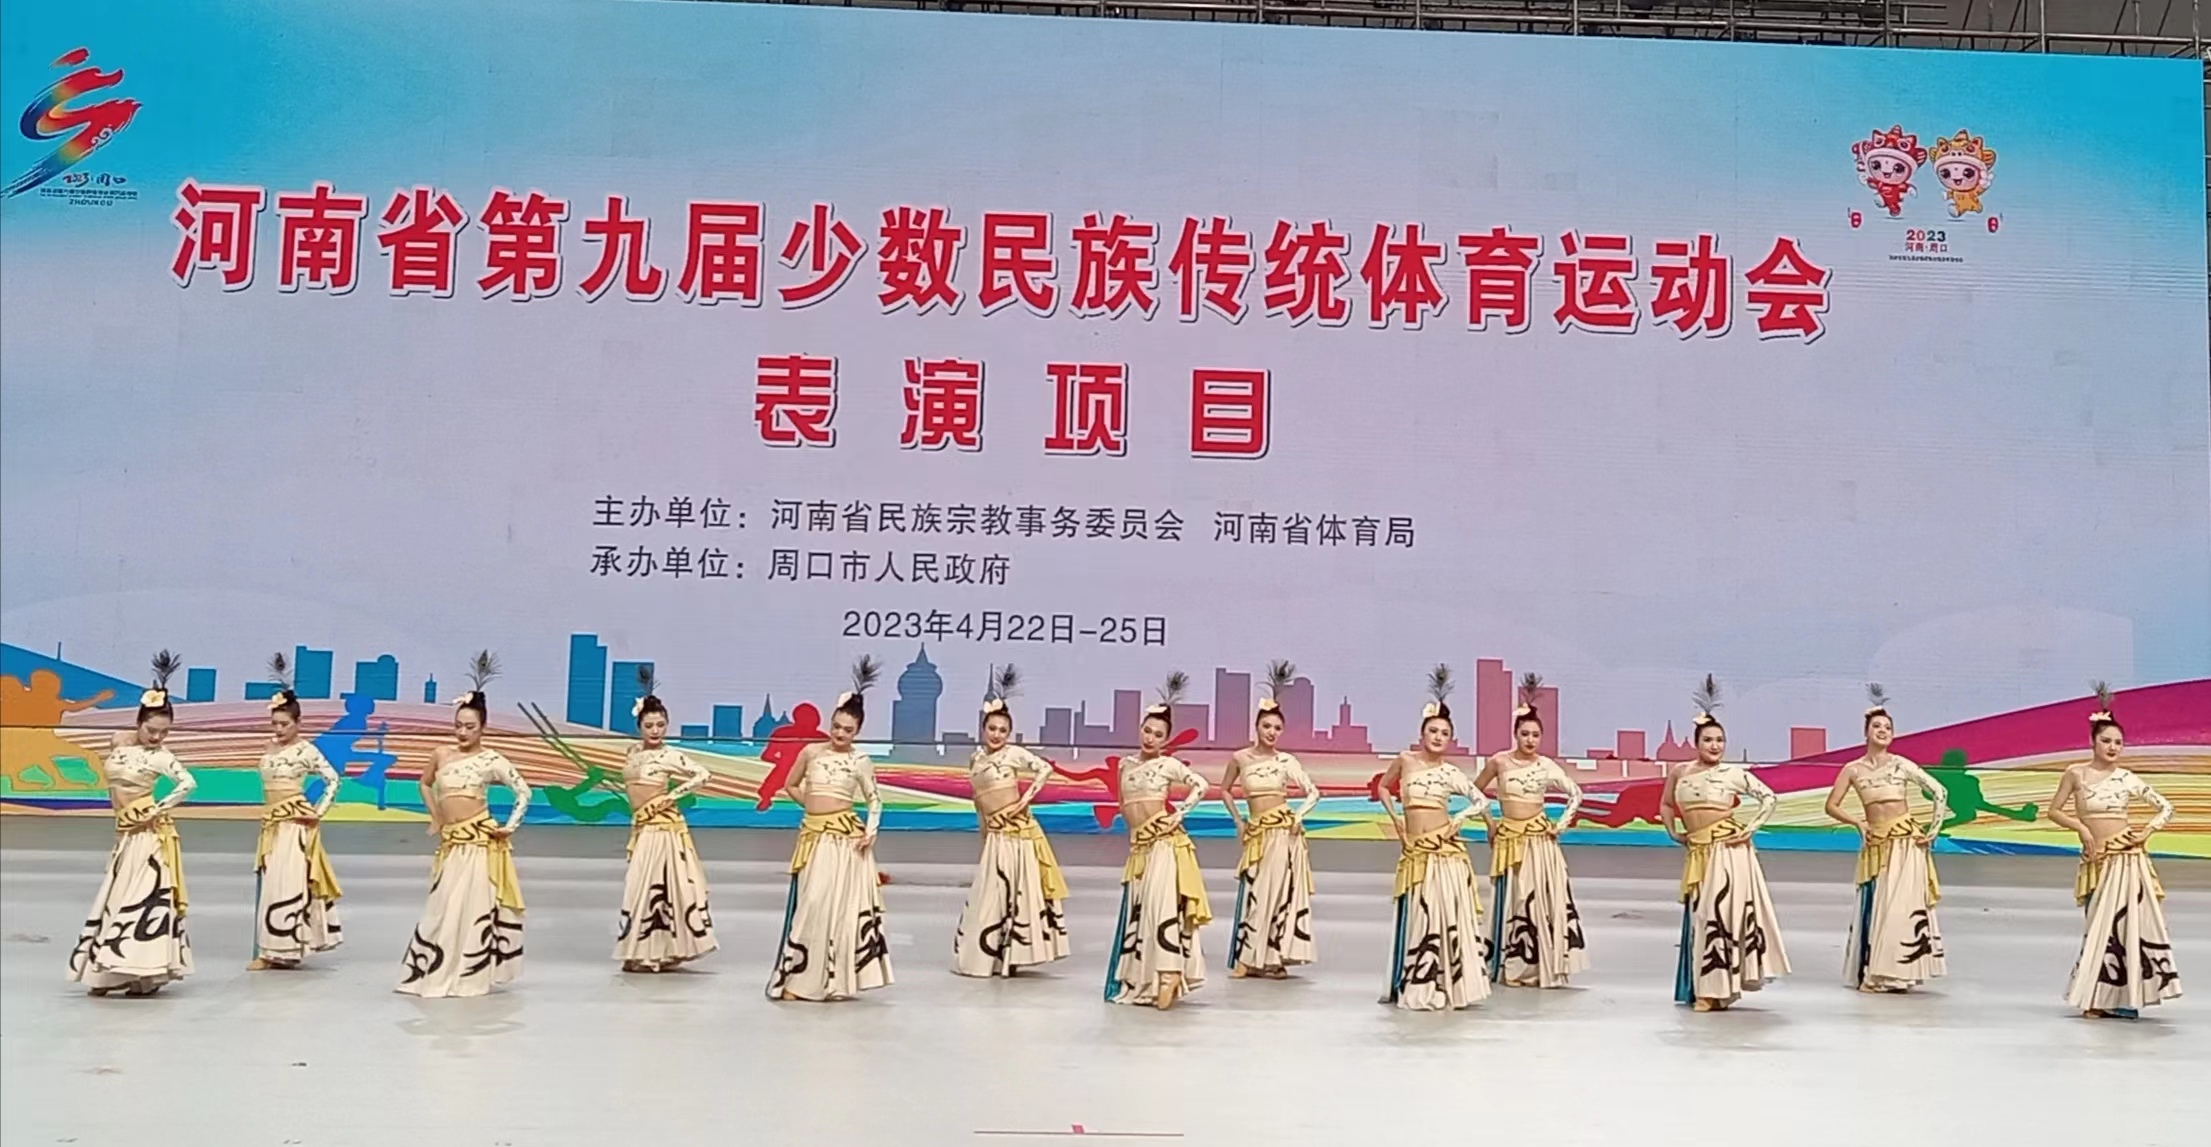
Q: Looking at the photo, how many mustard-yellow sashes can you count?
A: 13